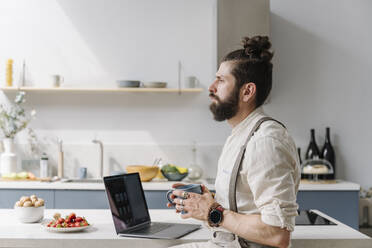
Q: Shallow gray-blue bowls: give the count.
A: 1